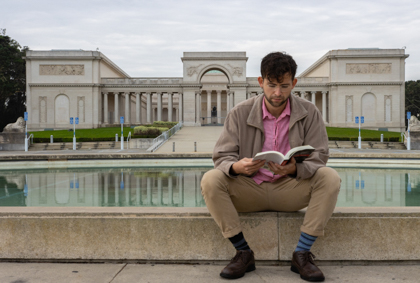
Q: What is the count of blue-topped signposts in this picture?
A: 5